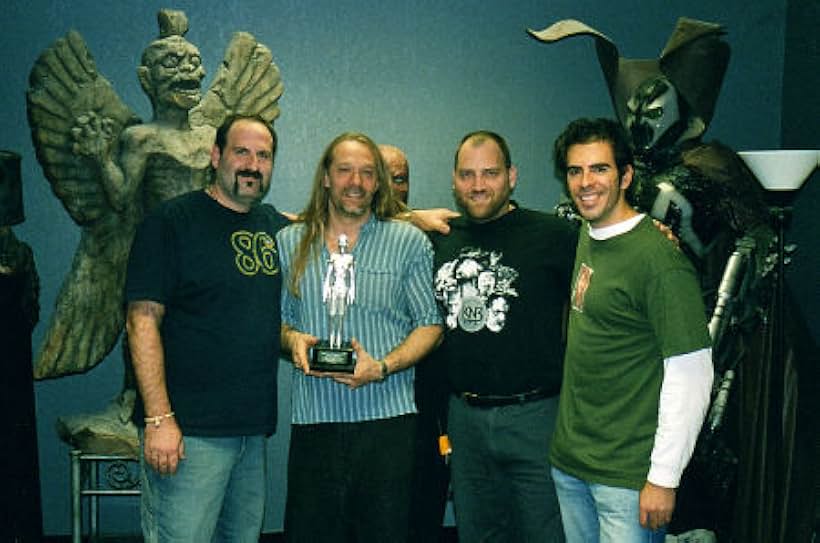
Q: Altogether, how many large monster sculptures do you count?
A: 2